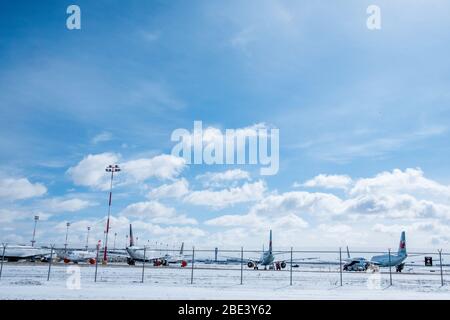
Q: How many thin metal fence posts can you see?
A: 10